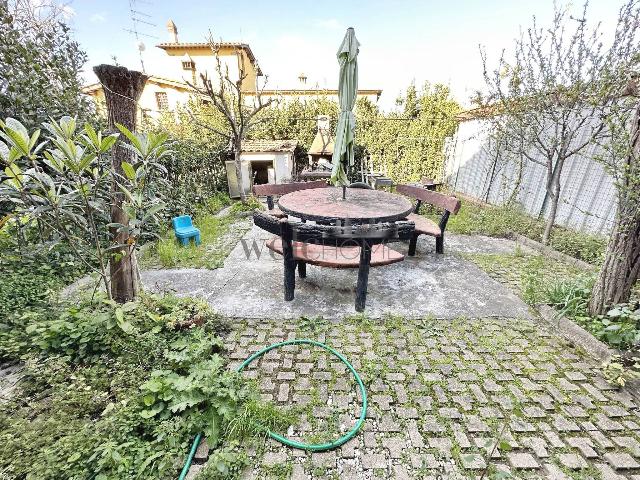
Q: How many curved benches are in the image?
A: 3